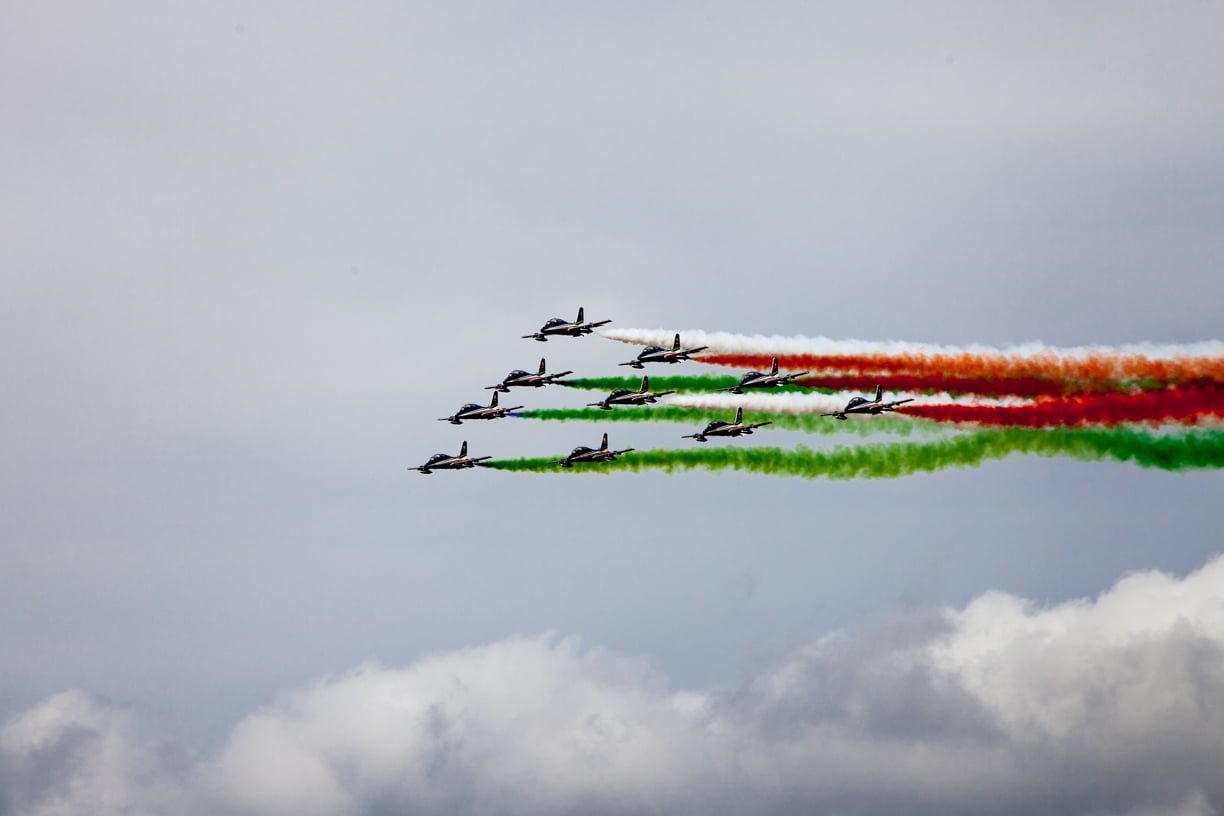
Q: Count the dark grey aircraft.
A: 10